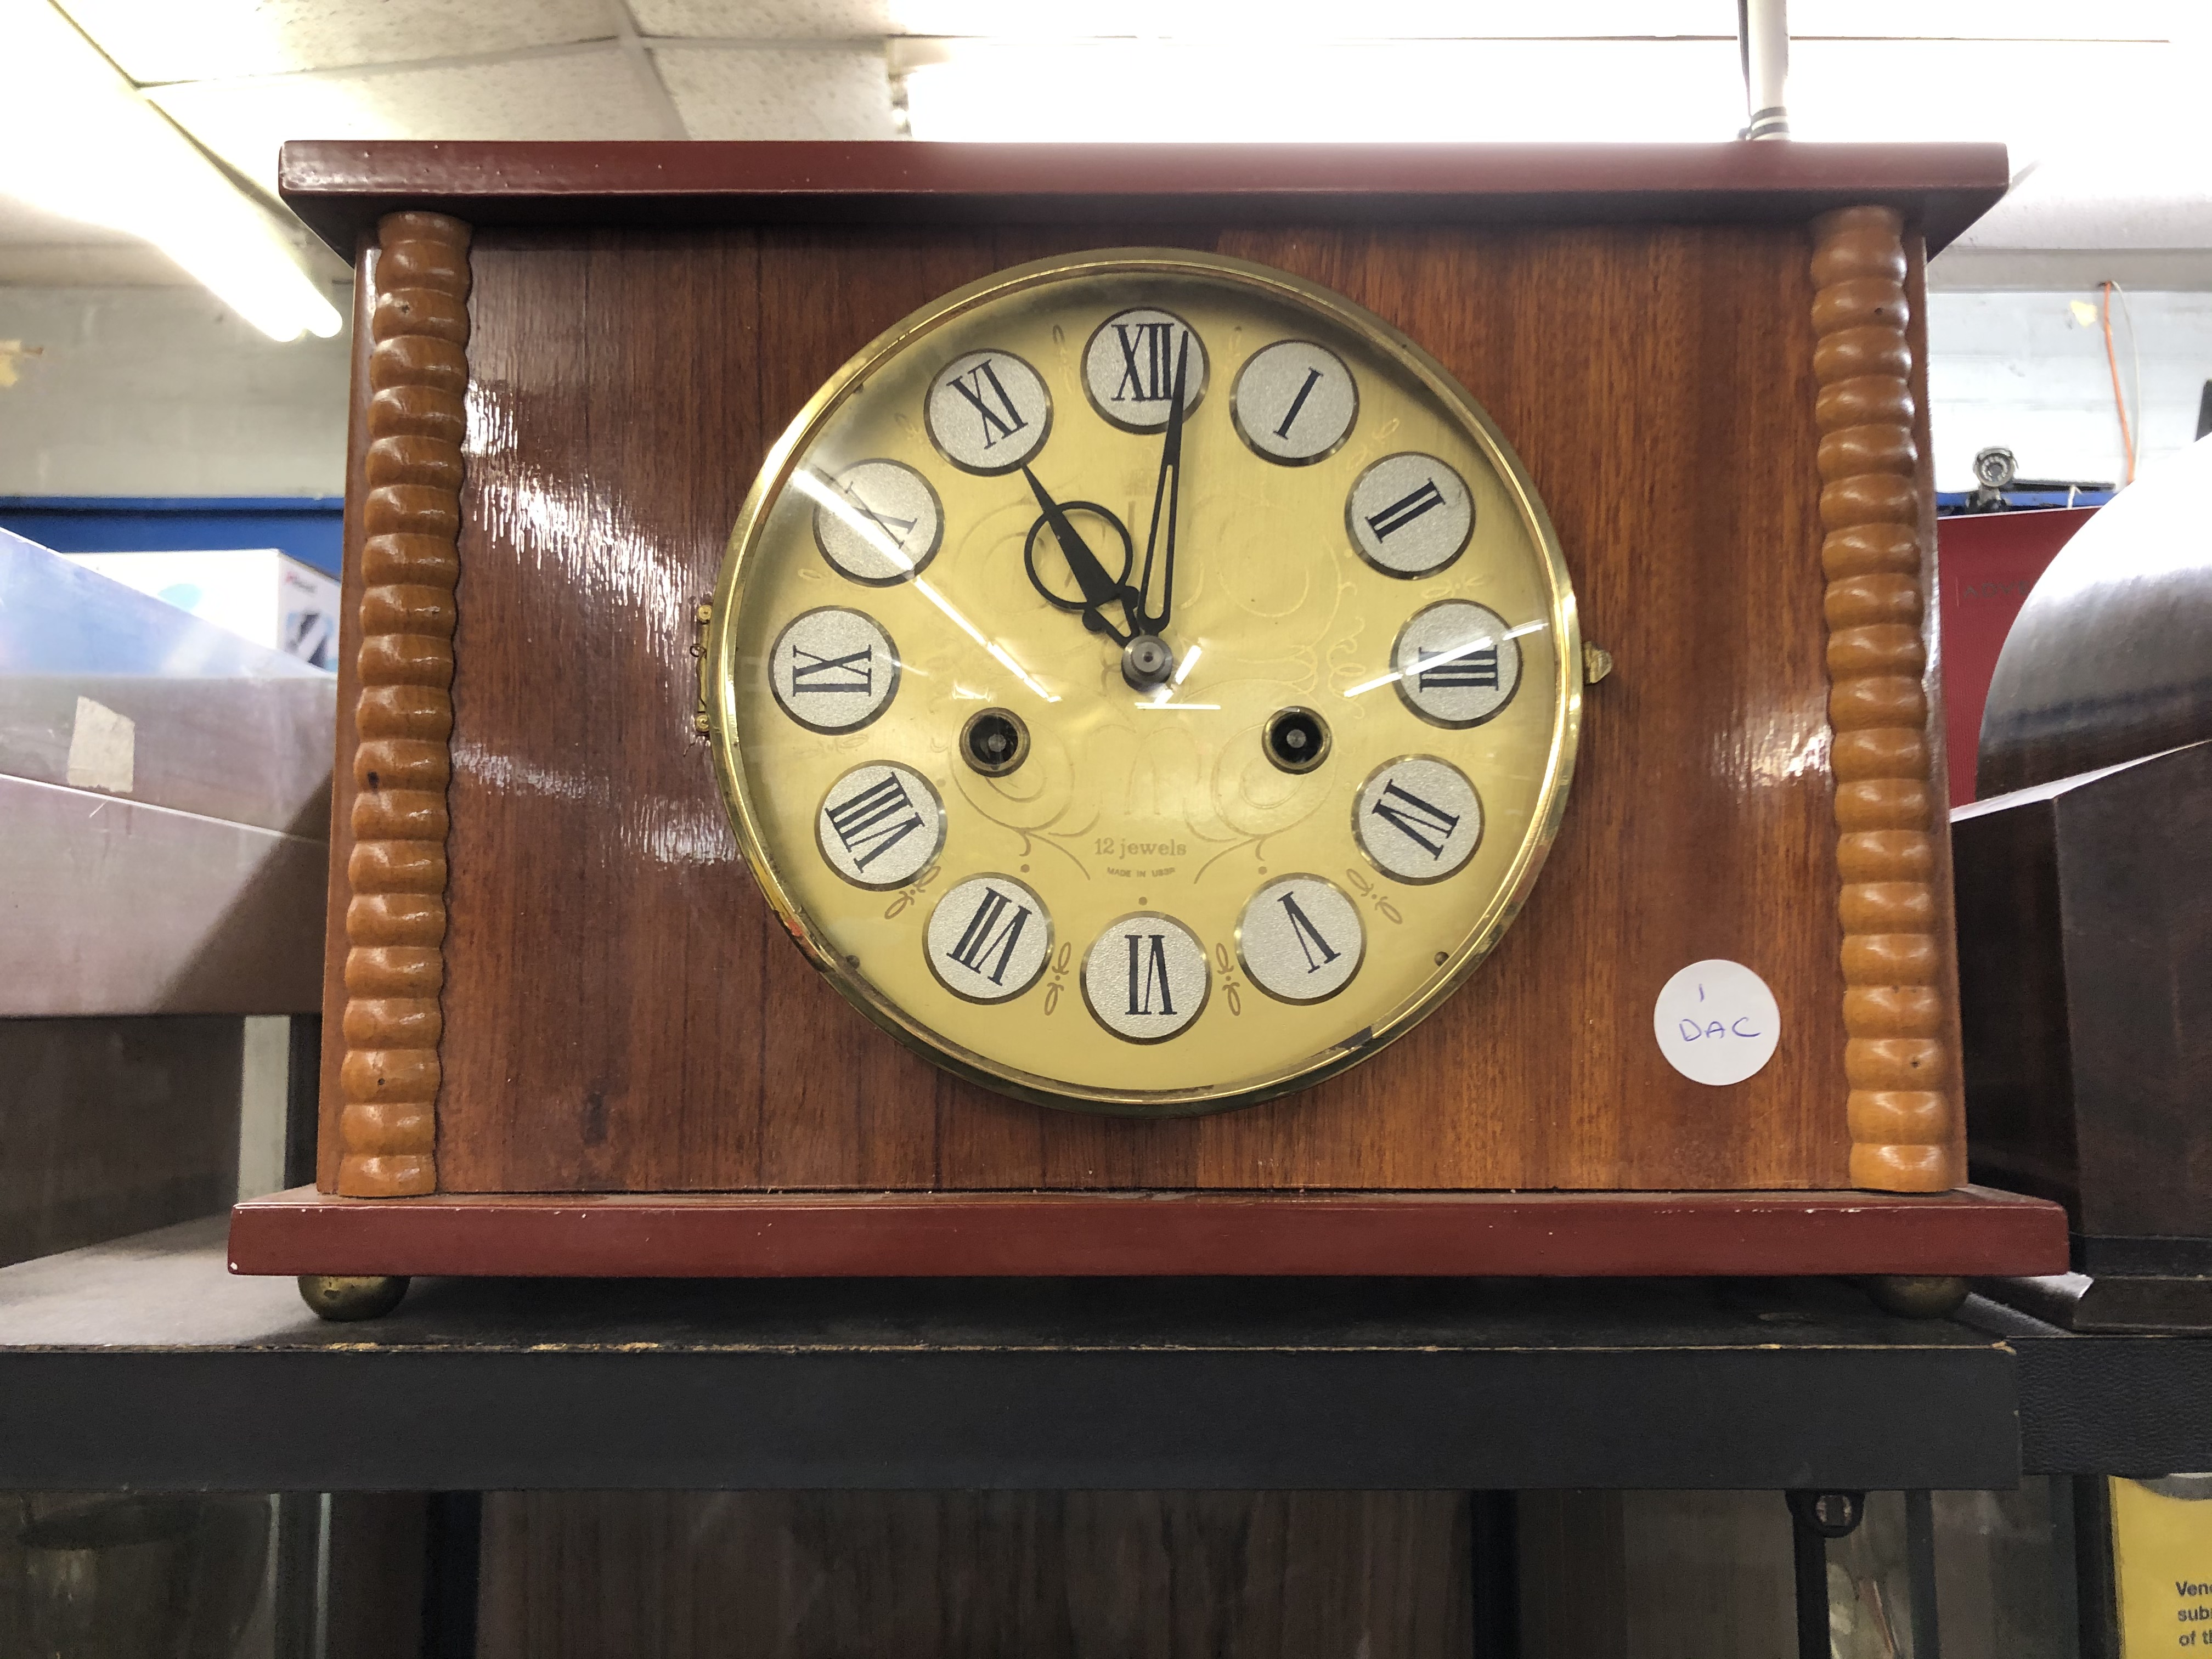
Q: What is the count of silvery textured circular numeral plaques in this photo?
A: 12